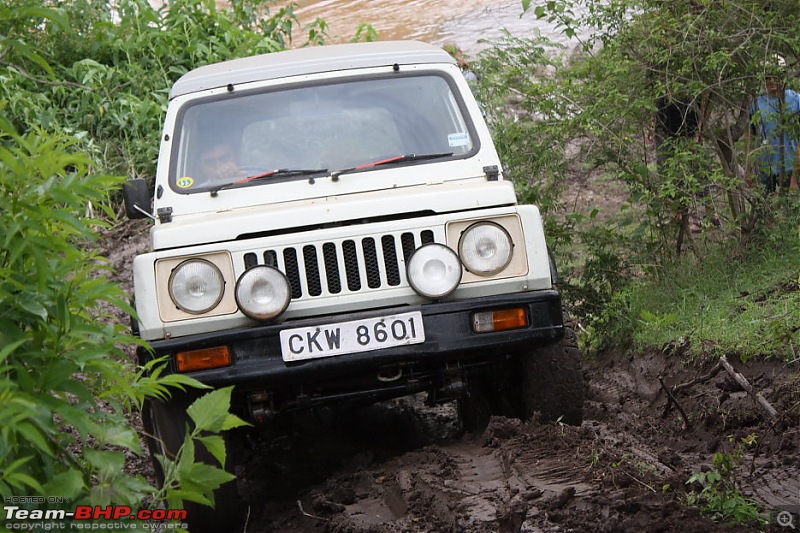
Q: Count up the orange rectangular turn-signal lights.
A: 2